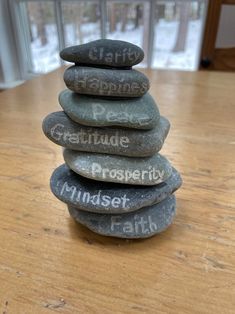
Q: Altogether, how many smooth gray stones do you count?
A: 7